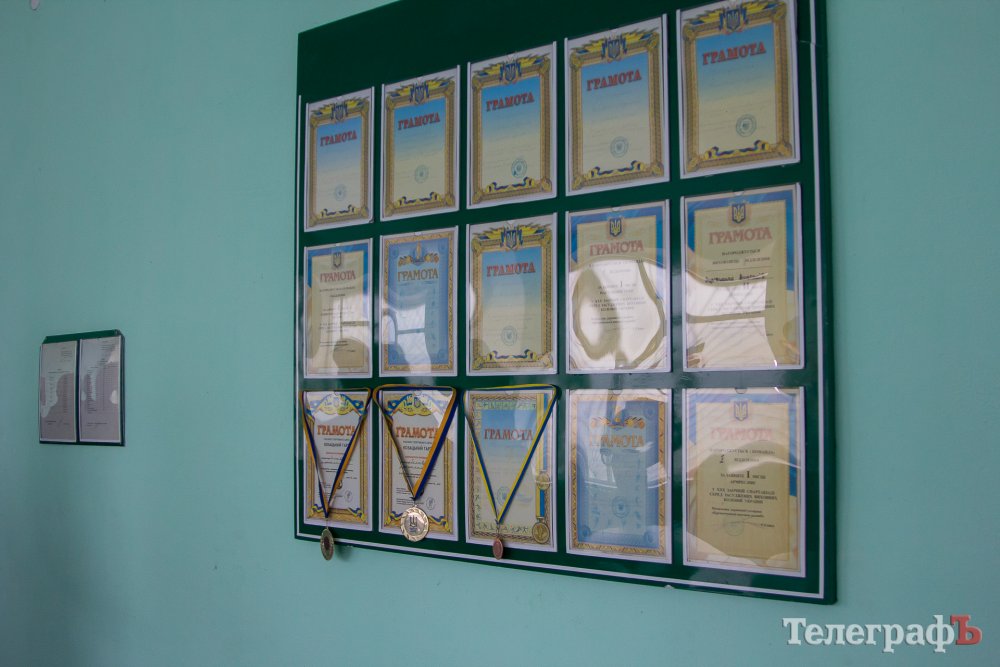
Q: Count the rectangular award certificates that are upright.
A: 15